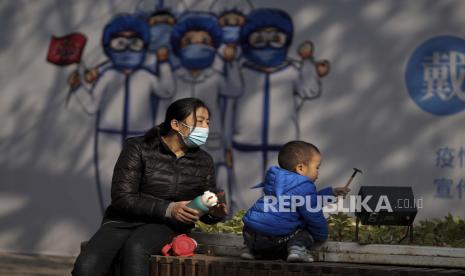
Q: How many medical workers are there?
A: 5